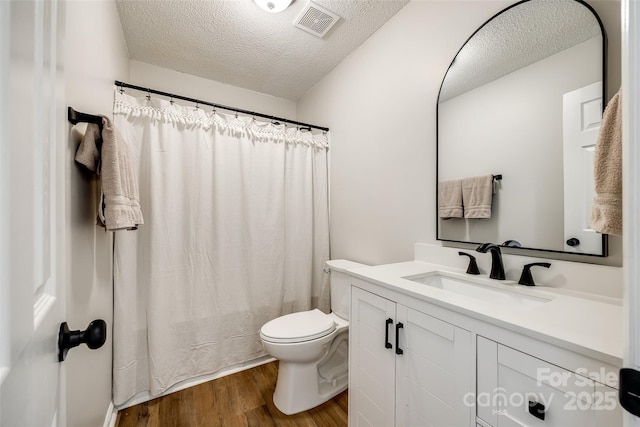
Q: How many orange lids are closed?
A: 0